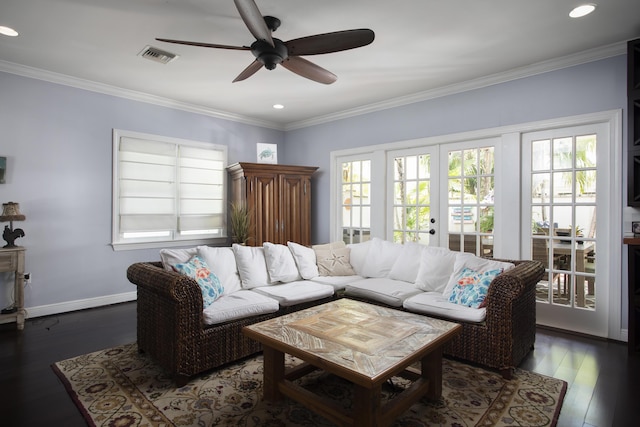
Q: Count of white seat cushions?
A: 5